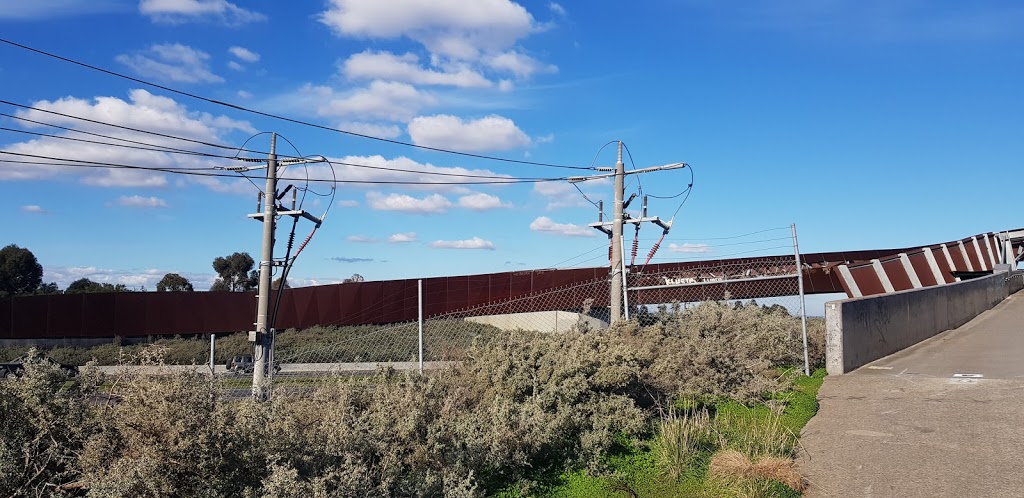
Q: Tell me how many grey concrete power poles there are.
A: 2